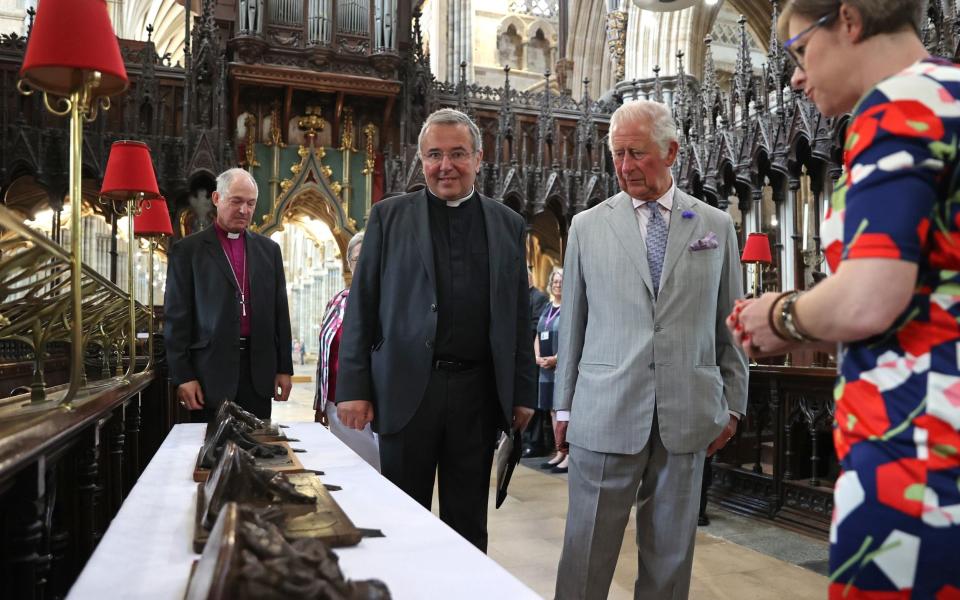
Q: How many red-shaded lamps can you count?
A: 4